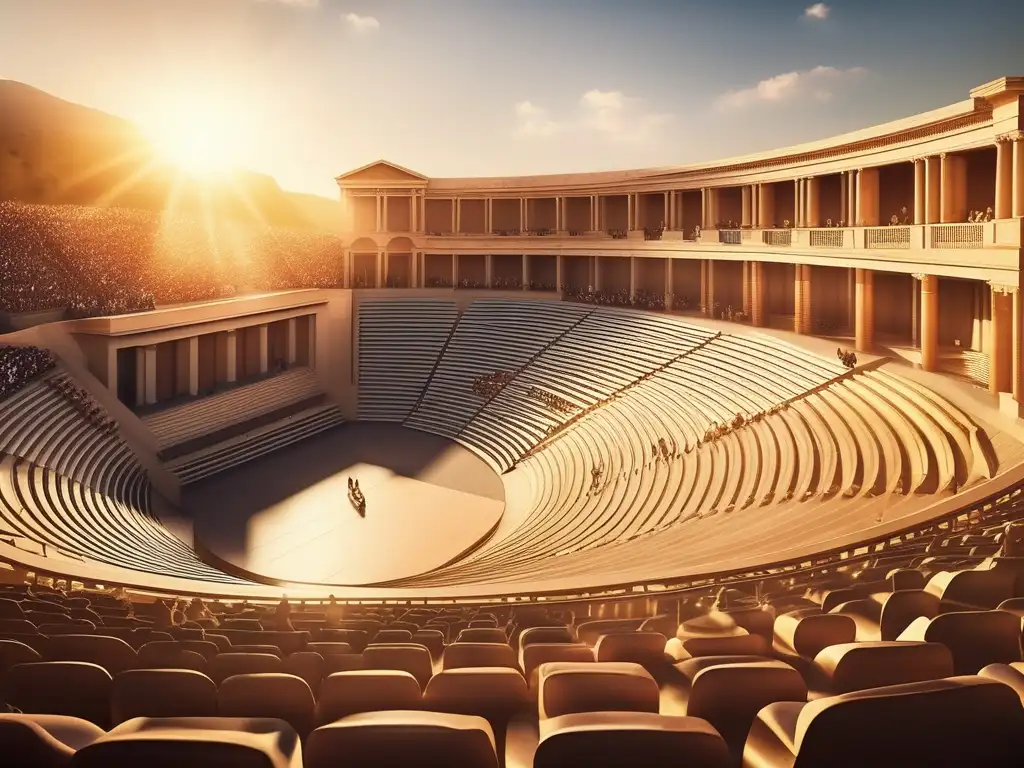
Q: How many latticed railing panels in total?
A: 5